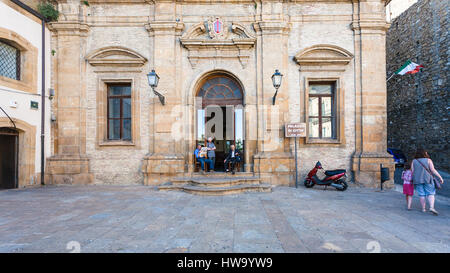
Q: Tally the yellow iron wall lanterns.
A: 0